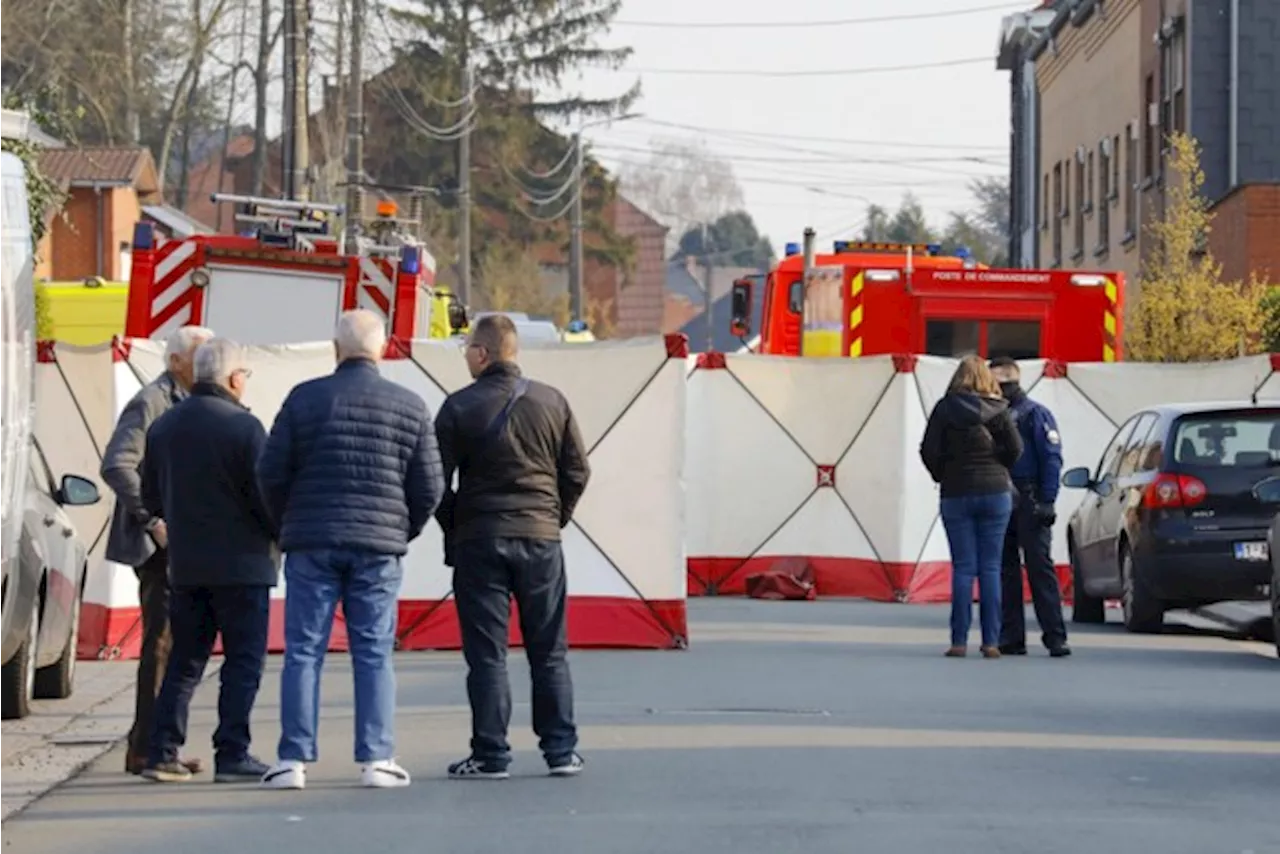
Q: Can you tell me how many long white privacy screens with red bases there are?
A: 2